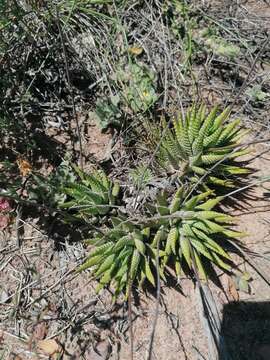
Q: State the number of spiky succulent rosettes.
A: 4